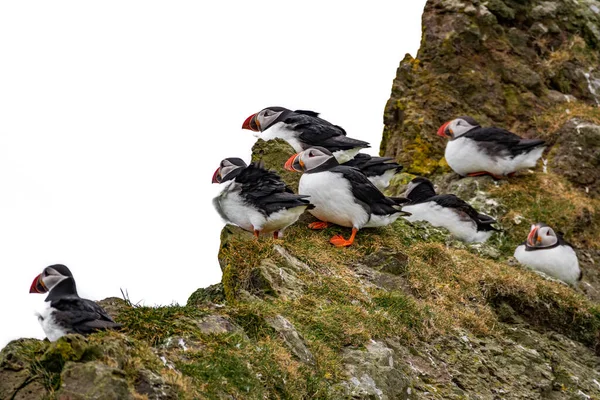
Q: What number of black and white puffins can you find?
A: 8